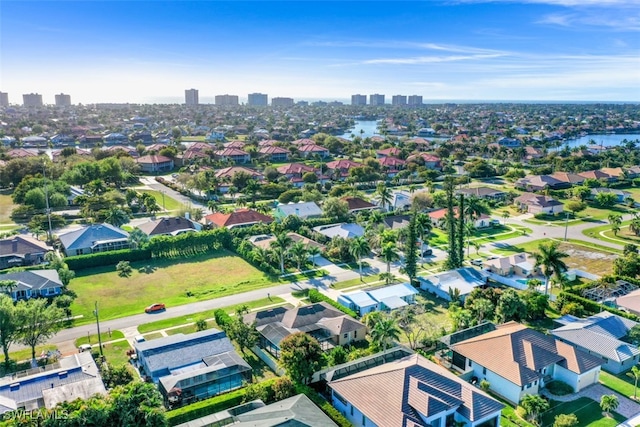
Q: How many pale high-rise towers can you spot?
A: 11